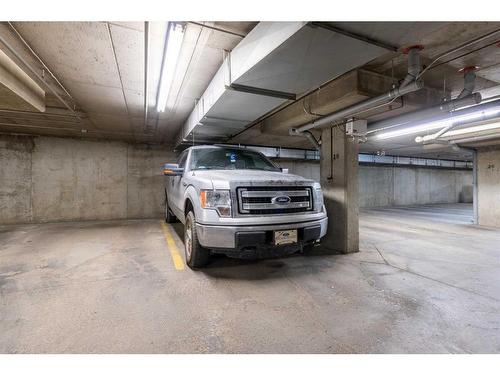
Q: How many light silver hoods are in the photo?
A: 1